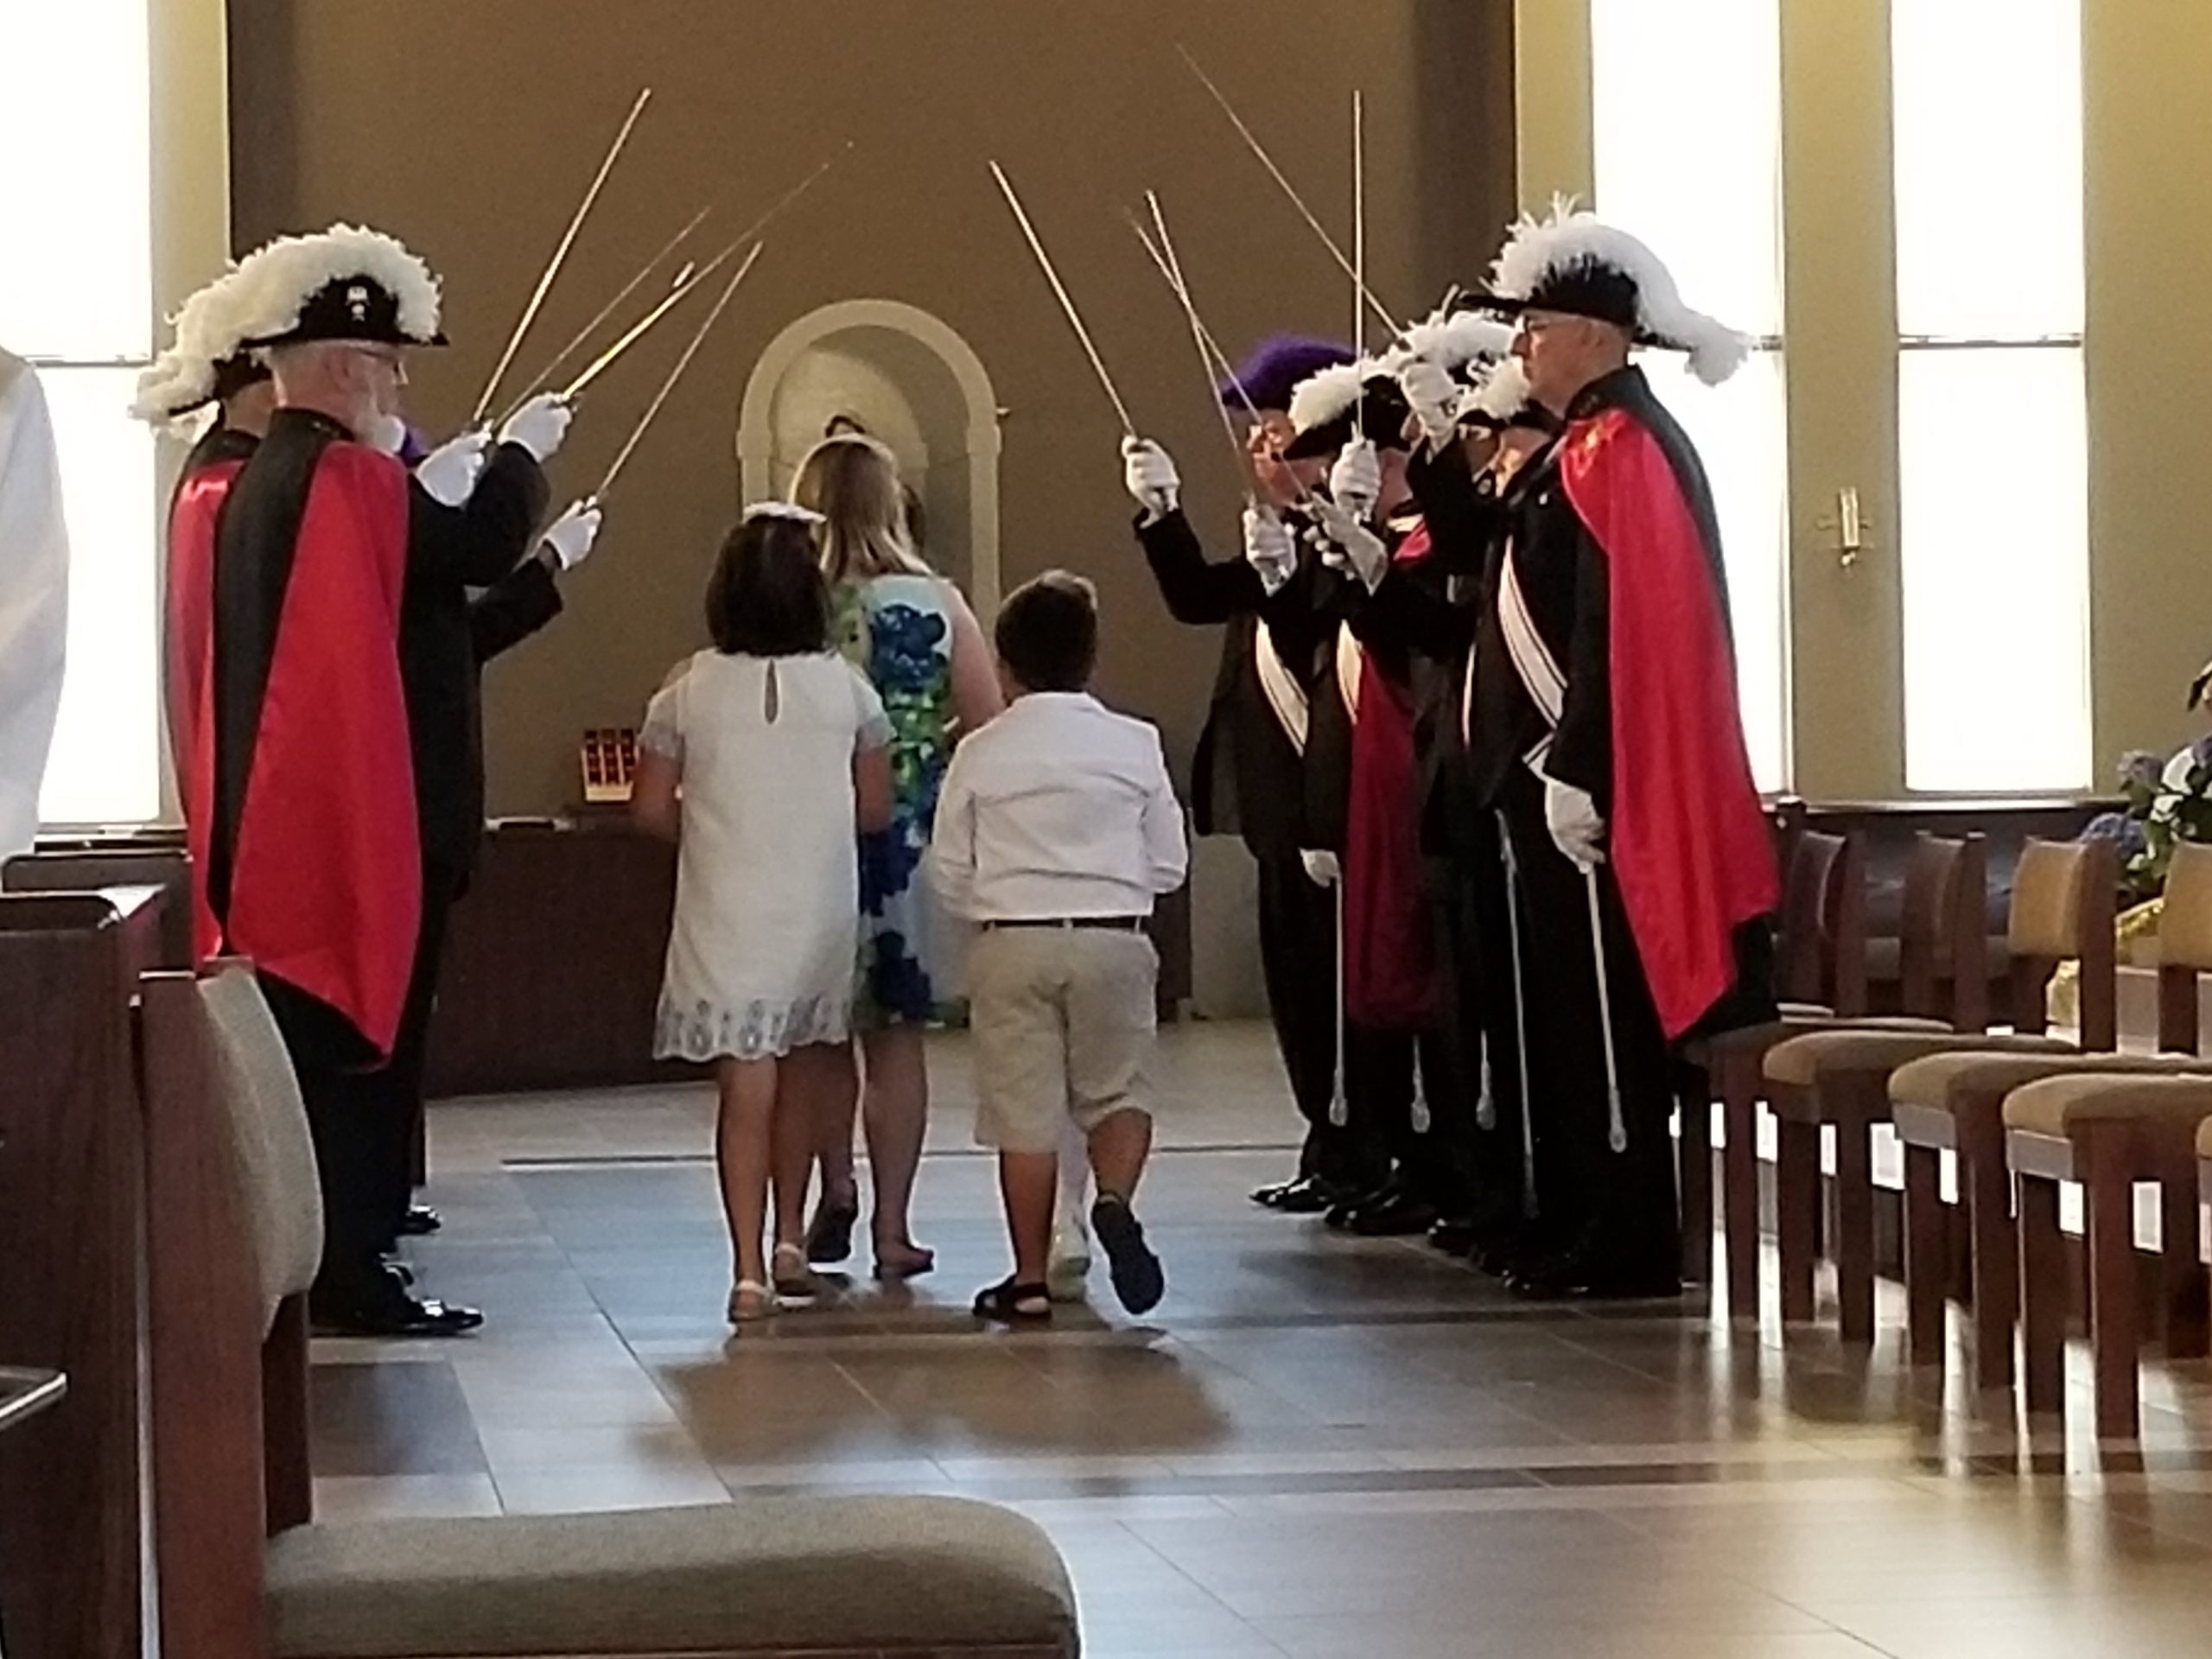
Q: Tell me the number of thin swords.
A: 9